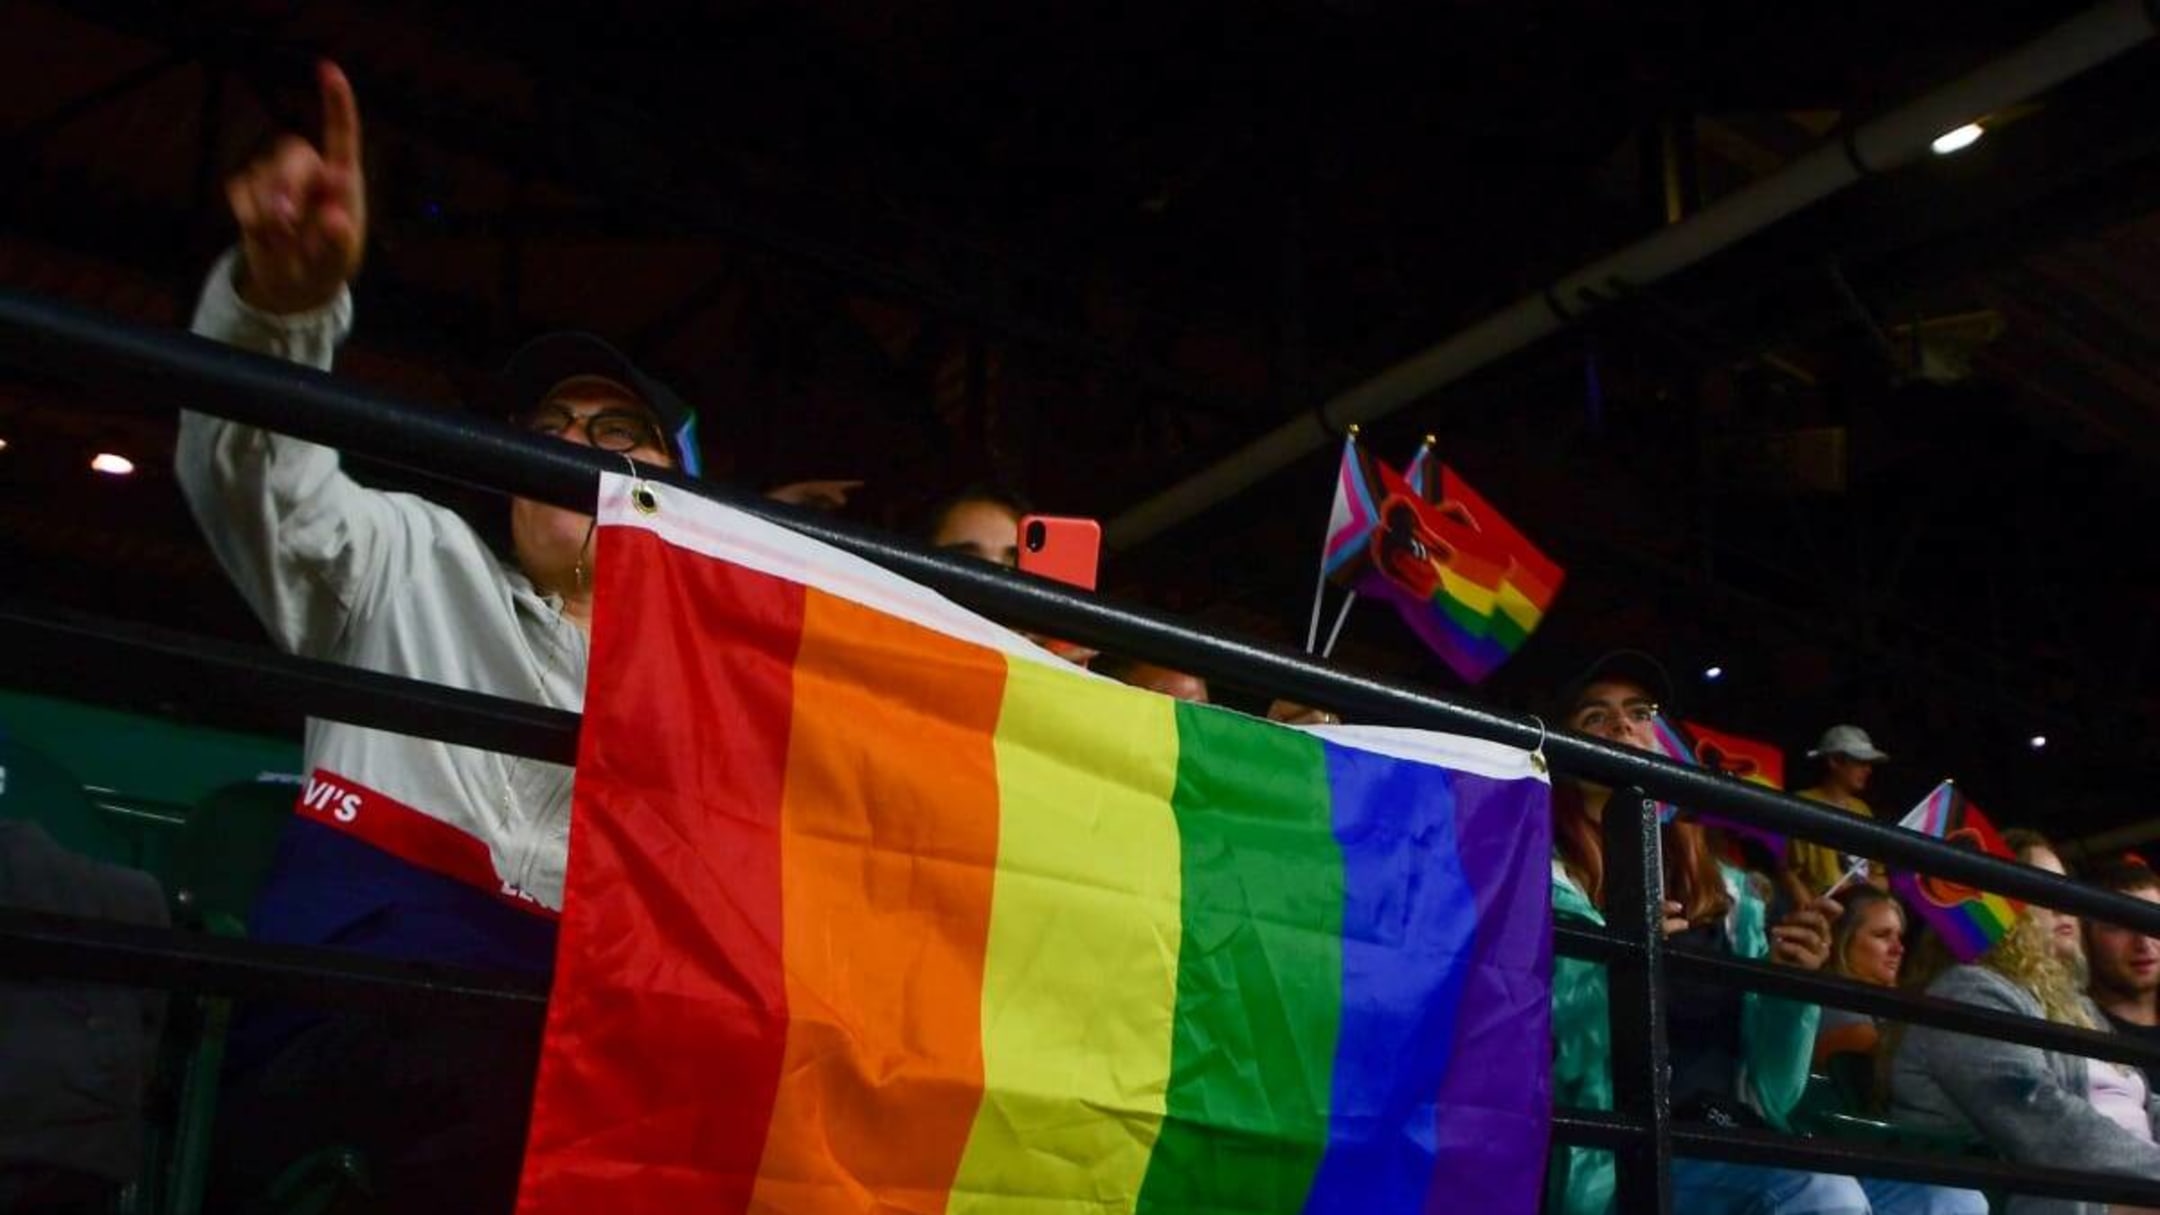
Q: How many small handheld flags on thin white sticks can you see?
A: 4